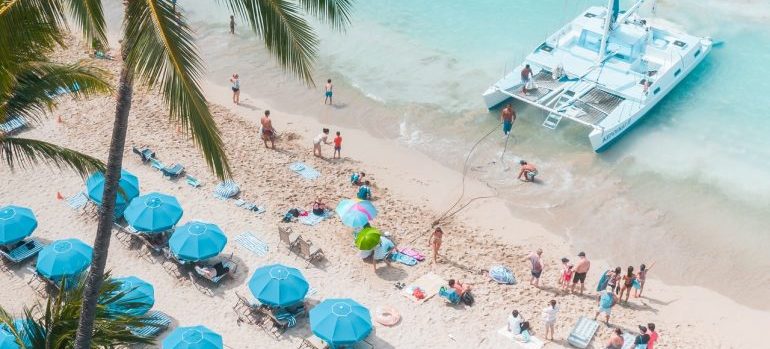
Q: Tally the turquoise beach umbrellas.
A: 10